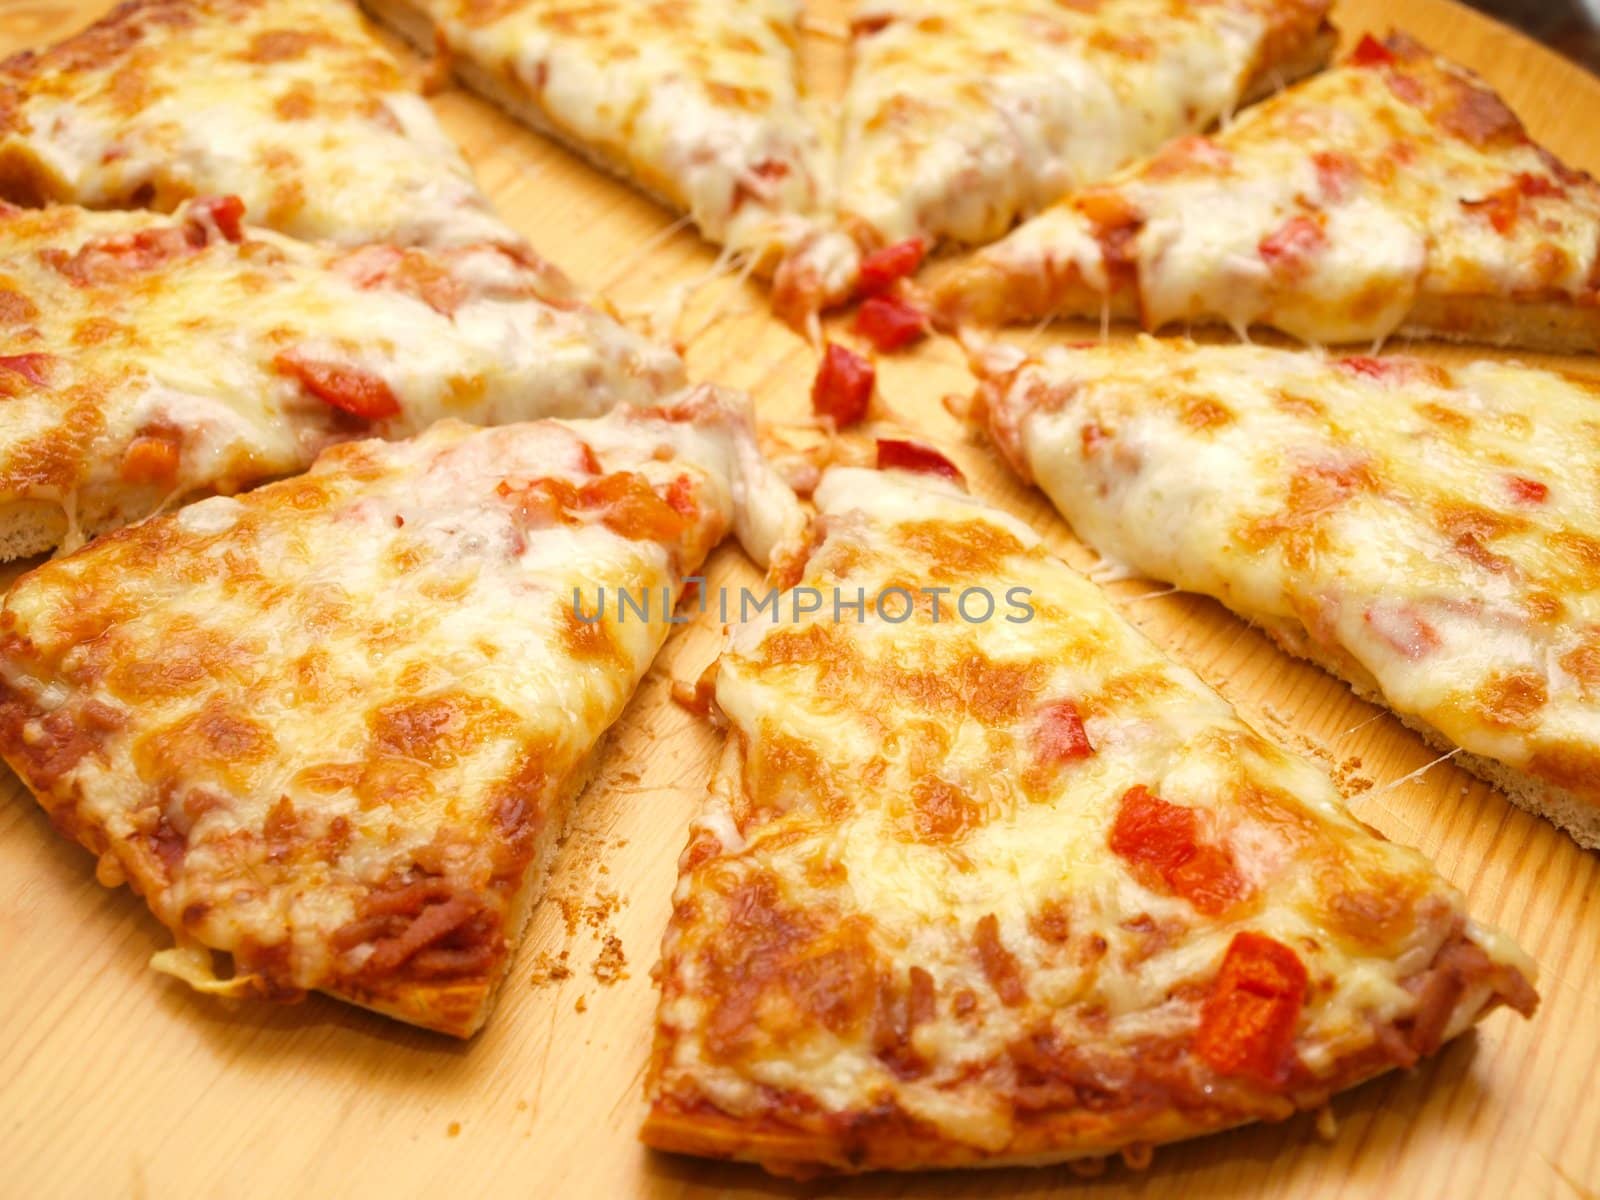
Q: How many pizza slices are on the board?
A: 8